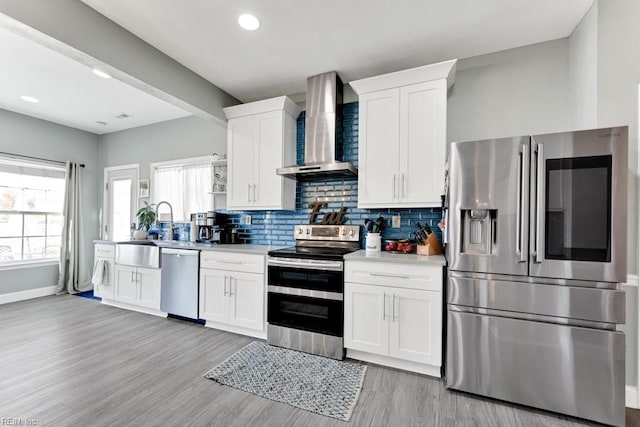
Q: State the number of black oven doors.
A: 2